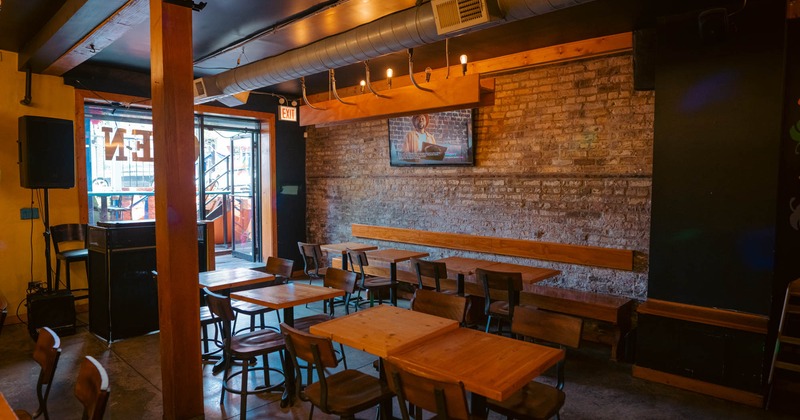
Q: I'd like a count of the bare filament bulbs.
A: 4